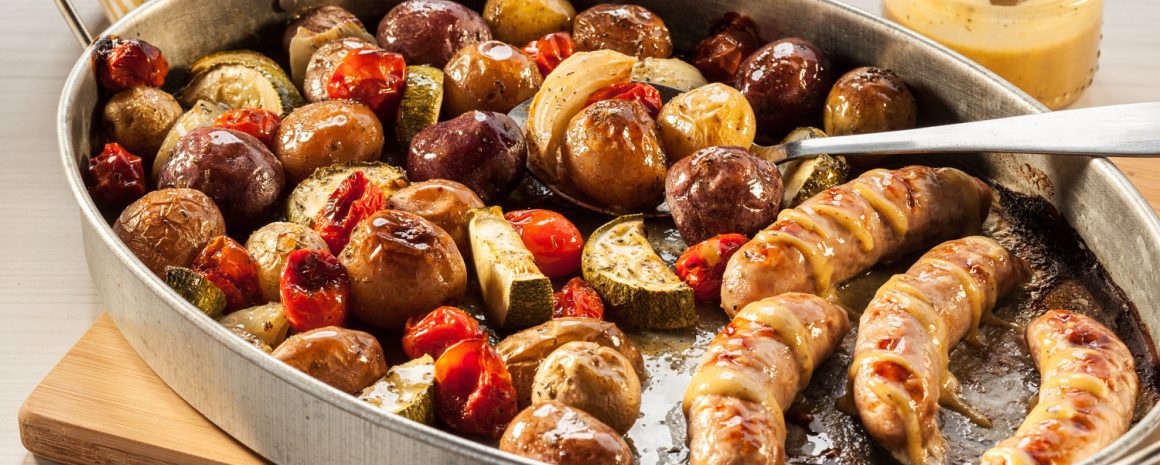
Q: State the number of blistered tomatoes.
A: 15